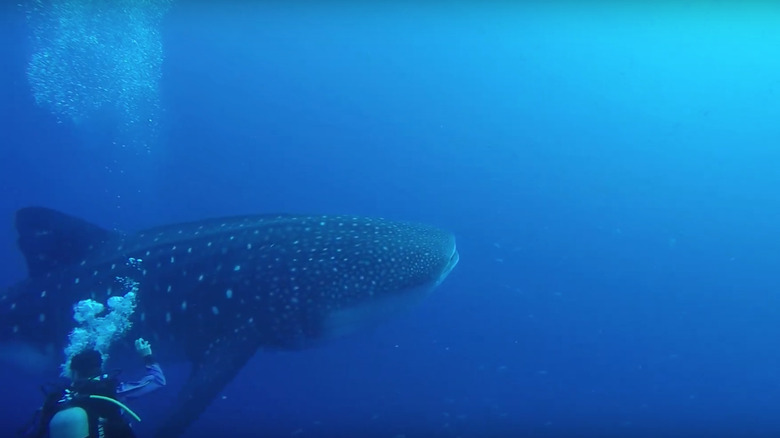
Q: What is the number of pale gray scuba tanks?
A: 1